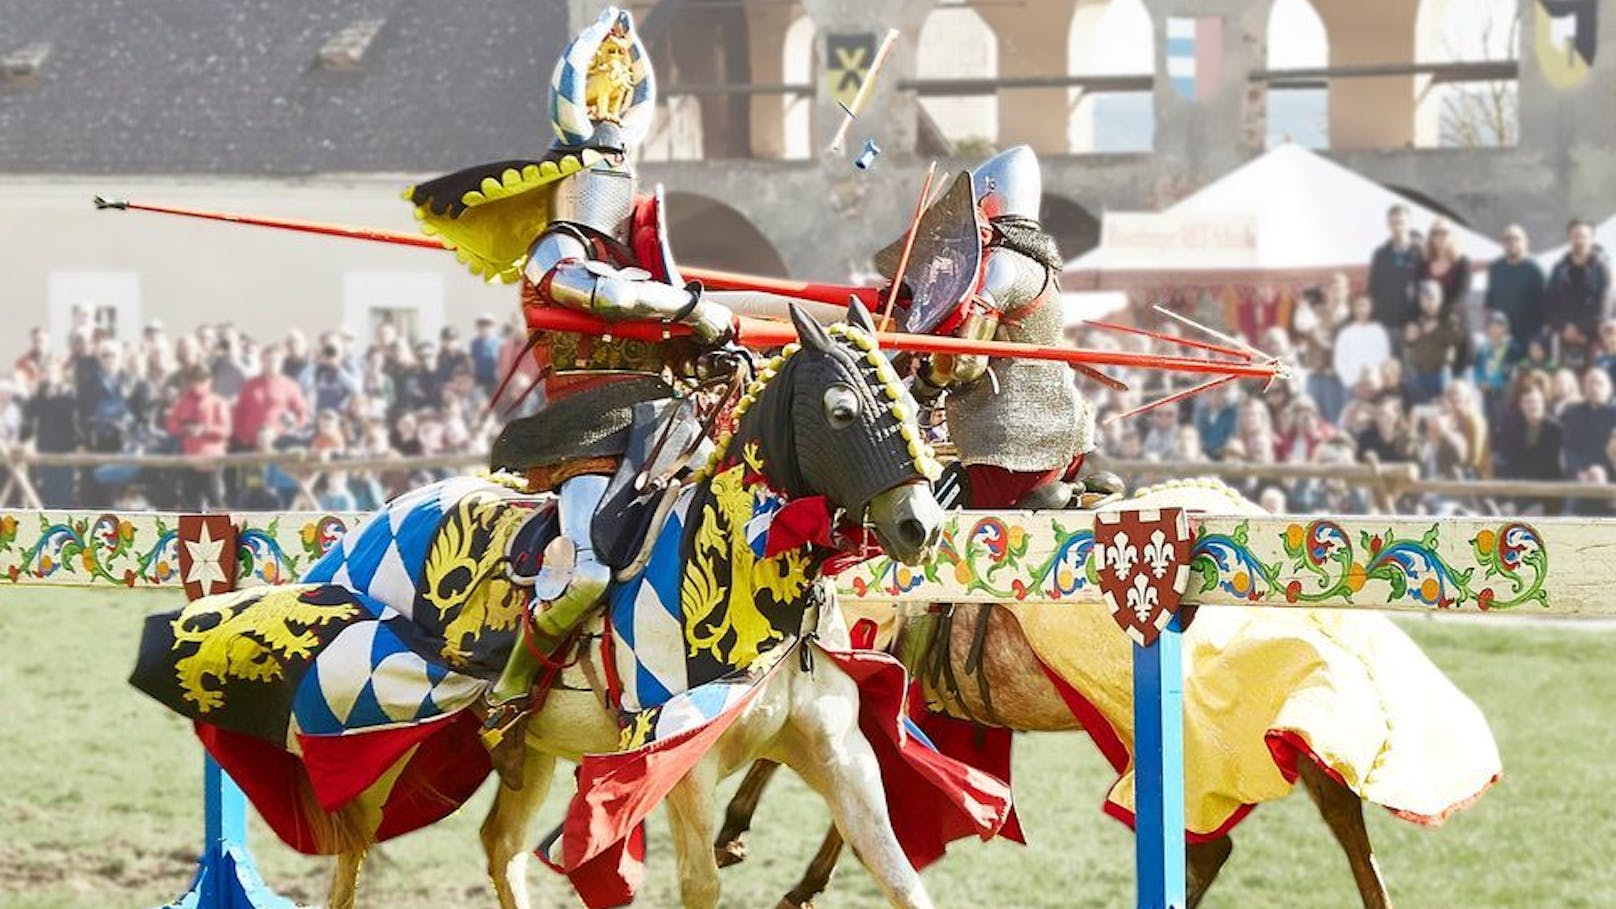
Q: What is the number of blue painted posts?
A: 2